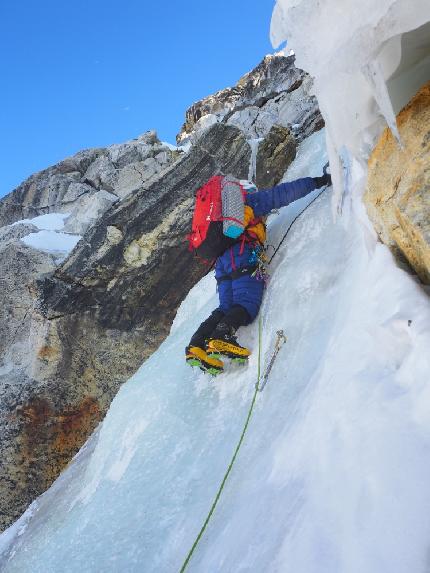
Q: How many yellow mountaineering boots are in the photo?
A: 2